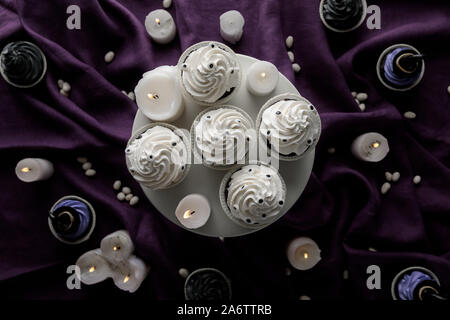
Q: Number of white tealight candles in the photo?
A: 11